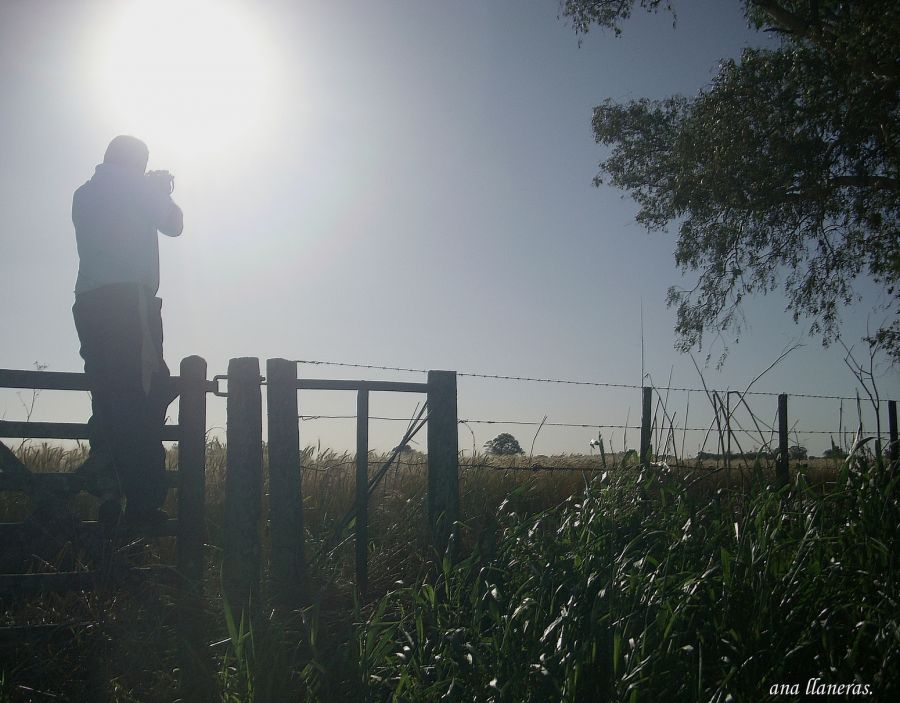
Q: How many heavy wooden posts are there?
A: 4